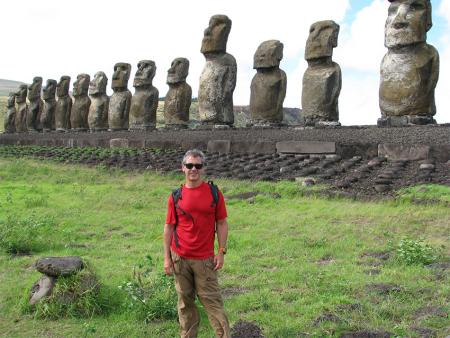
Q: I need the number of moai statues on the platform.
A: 14